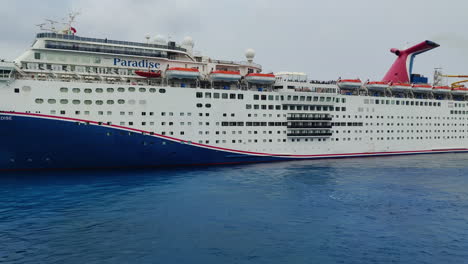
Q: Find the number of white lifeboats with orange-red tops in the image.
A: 9